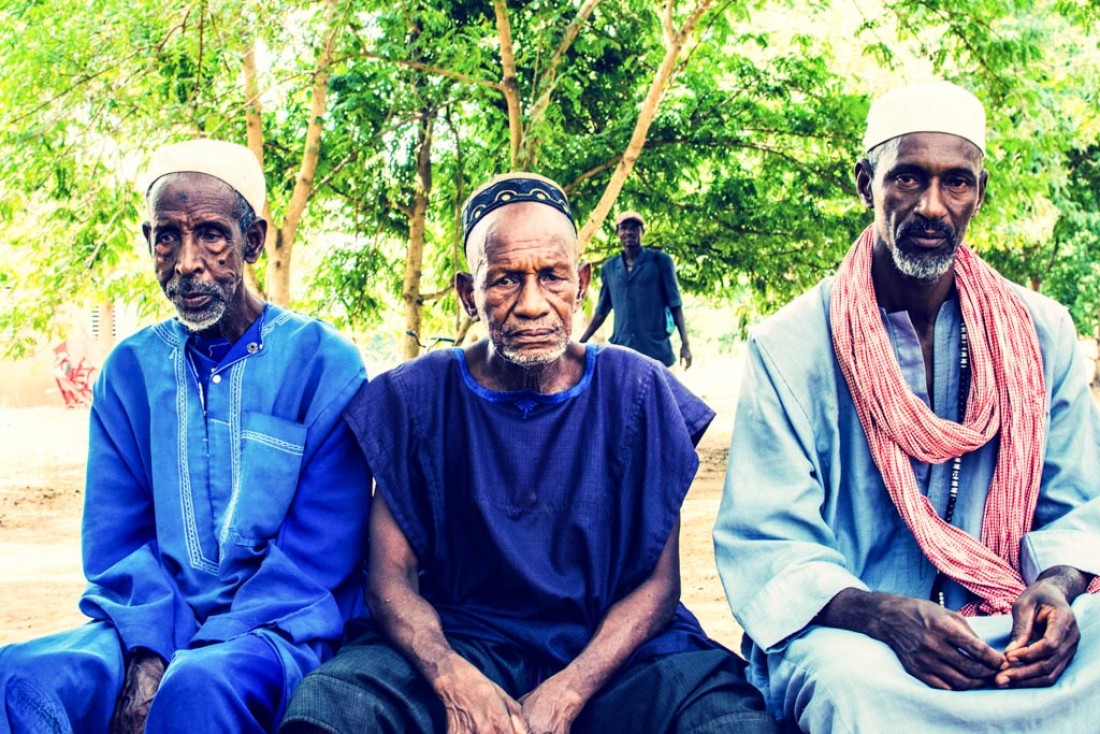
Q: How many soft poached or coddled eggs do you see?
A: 0